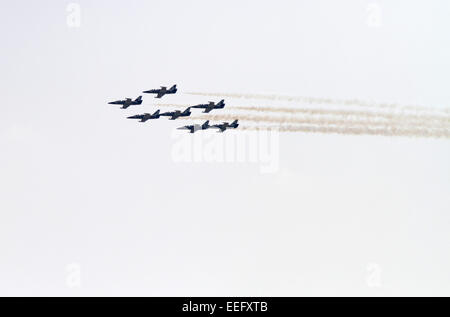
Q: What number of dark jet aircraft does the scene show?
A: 7